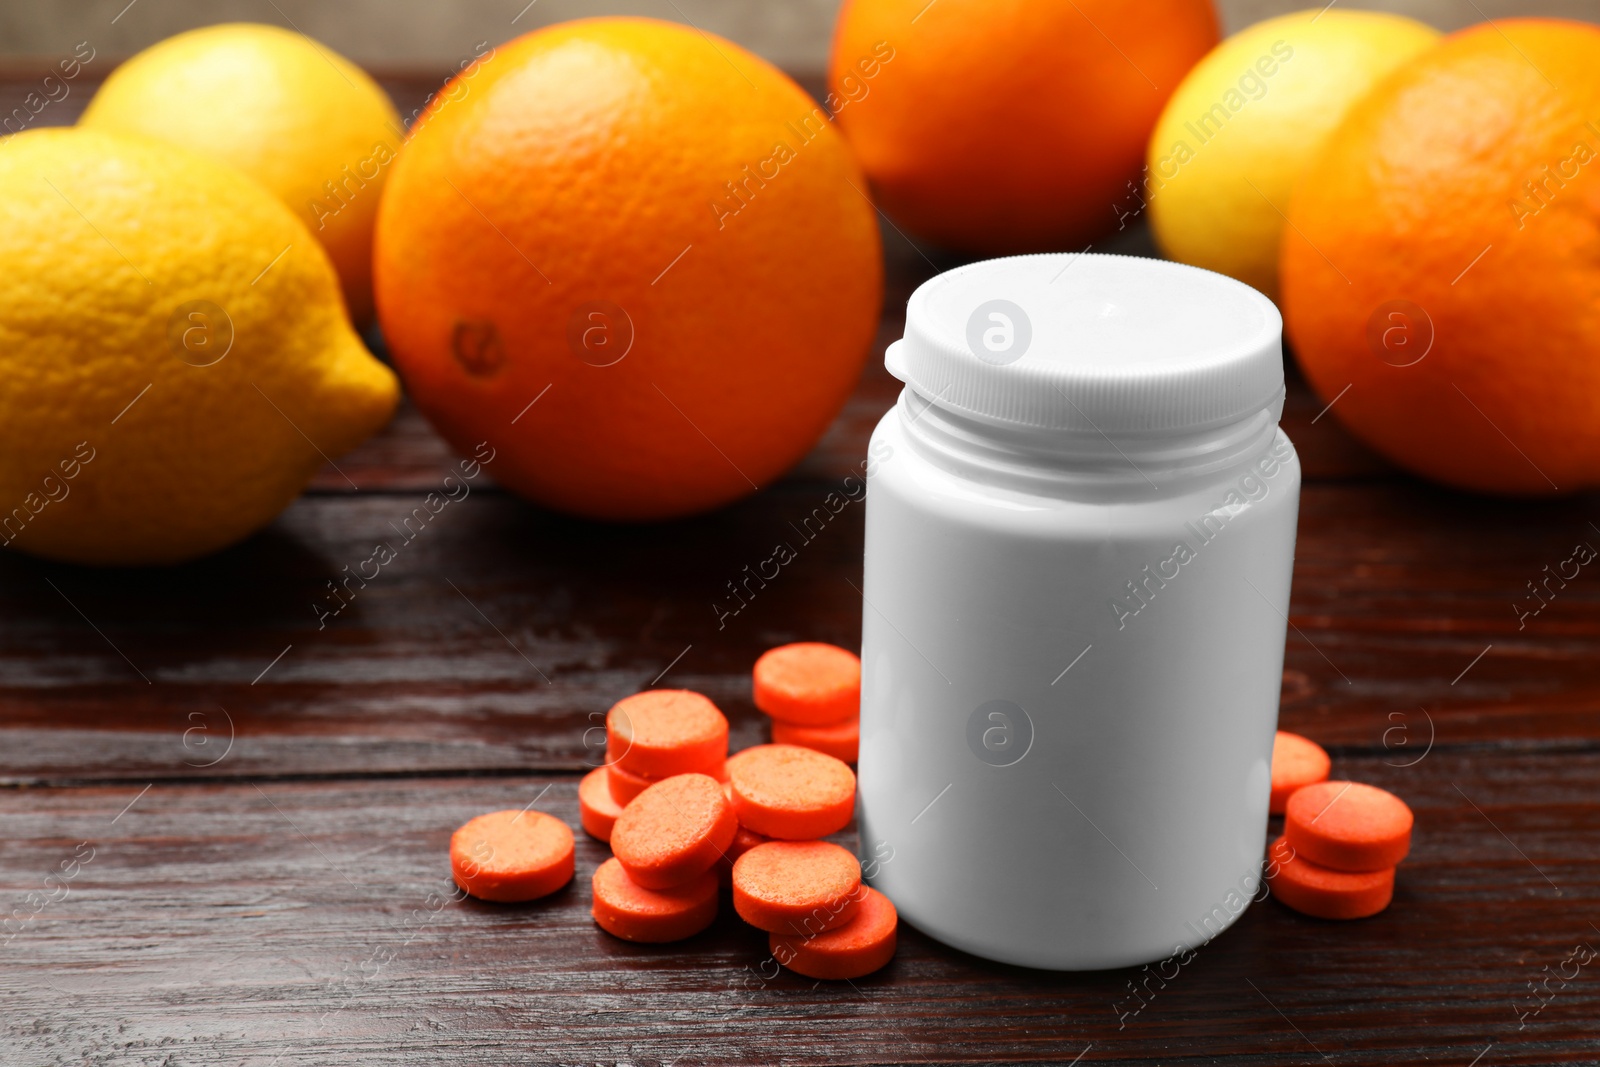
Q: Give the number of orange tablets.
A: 15